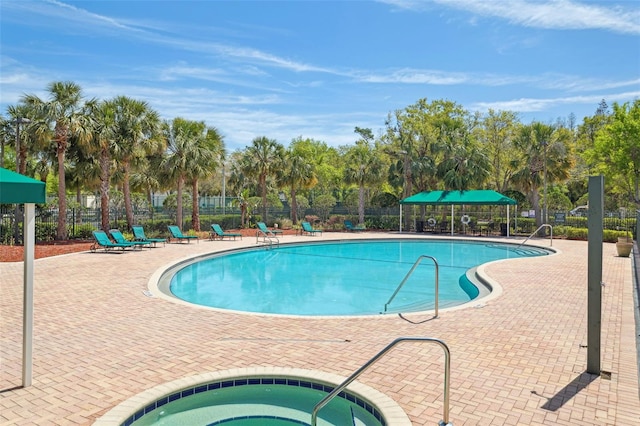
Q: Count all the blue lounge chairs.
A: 8